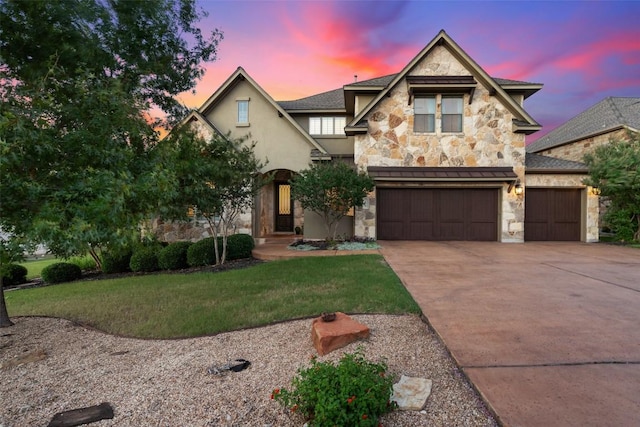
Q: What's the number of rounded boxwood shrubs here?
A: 7